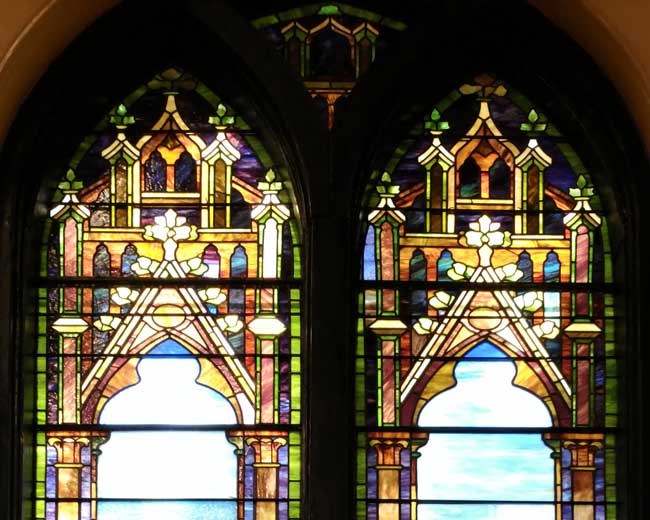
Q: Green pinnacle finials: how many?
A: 8